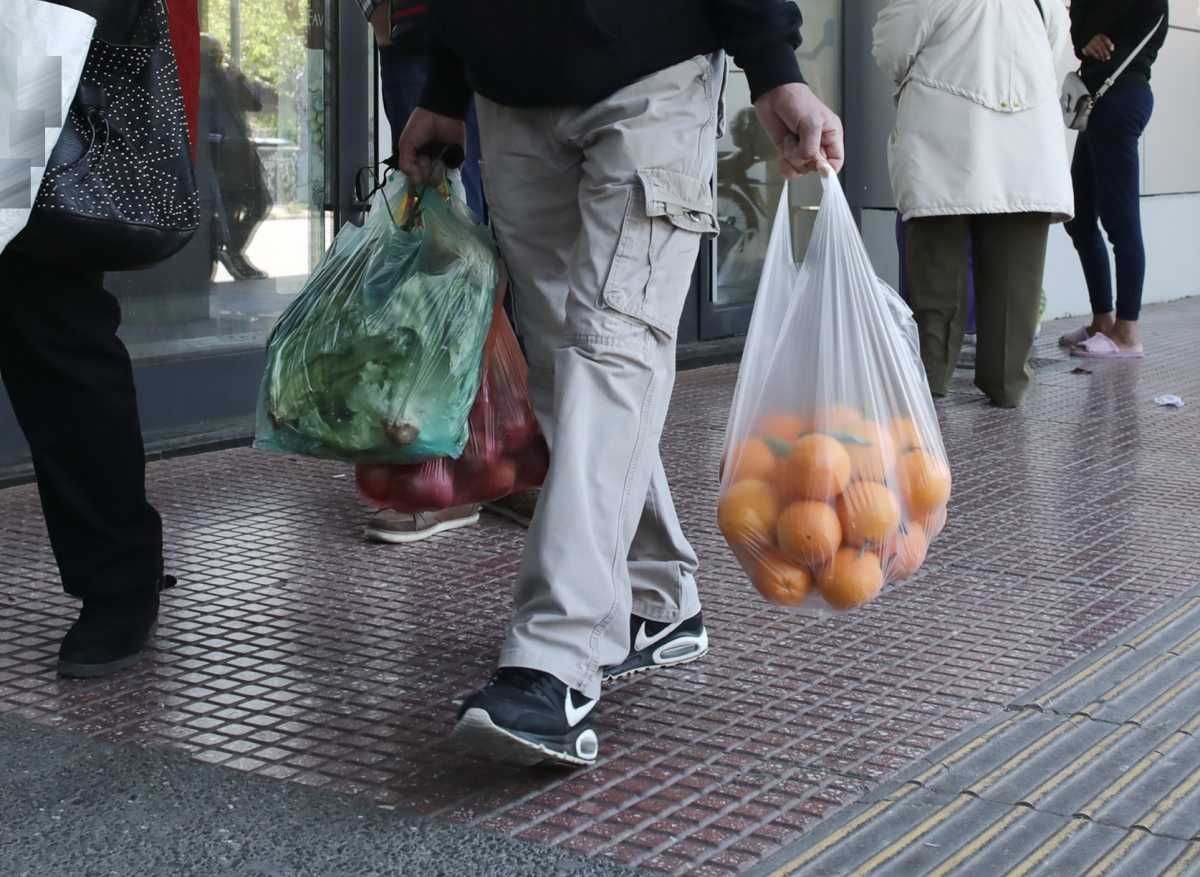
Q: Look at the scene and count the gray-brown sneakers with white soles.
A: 2